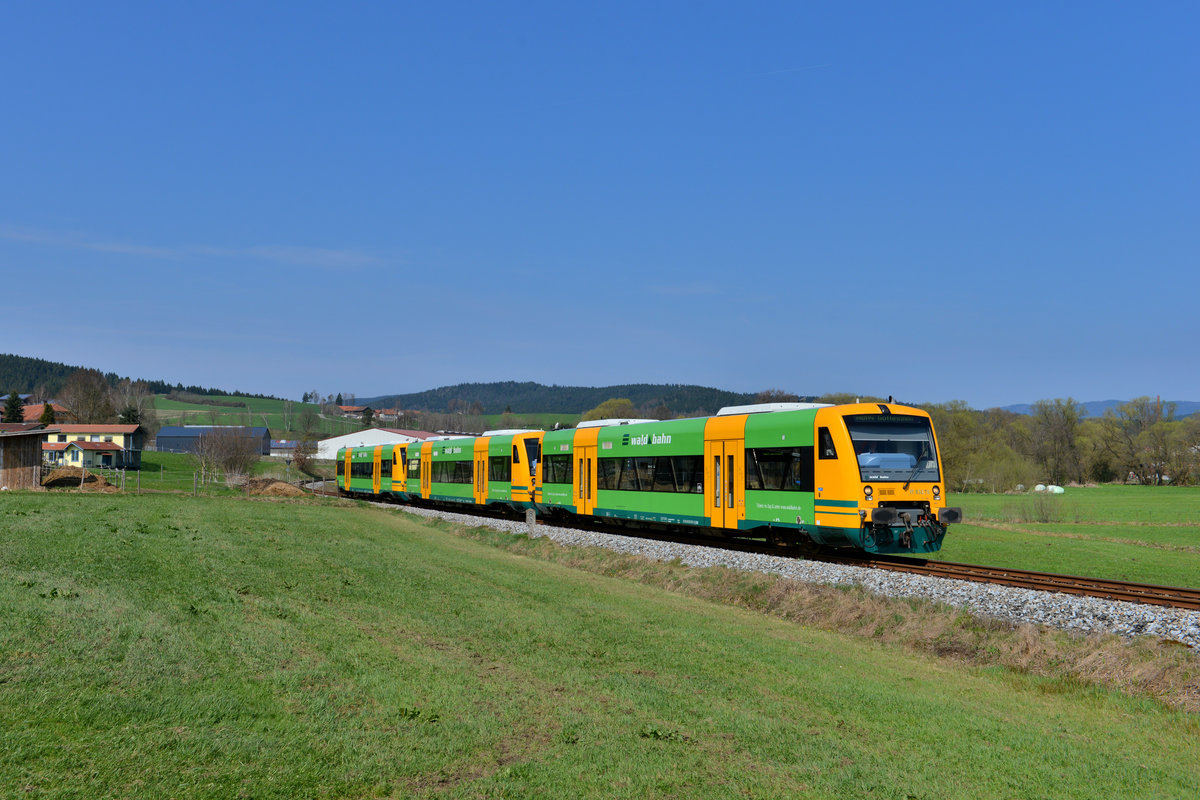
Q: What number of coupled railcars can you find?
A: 3